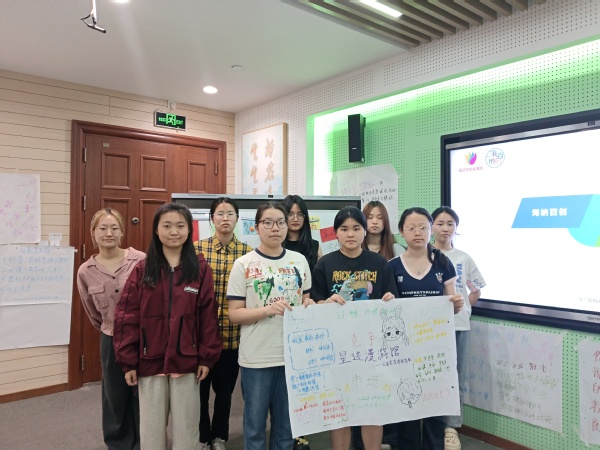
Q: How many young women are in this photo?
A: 9